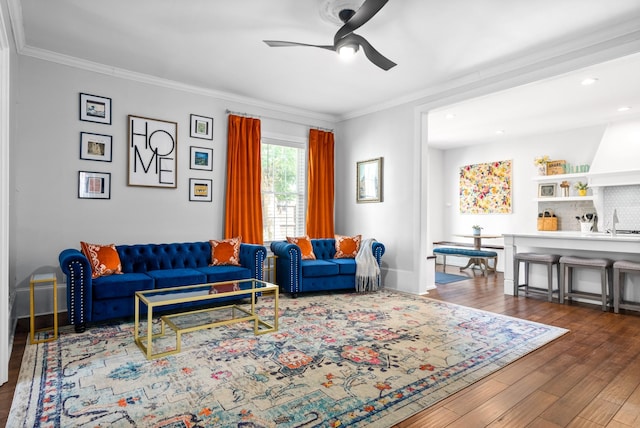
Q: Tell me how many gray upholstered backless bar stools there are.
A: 3